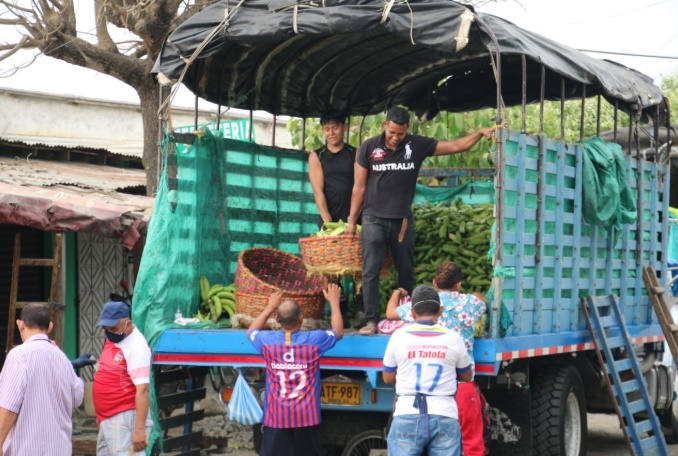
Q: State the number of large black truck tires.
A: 1